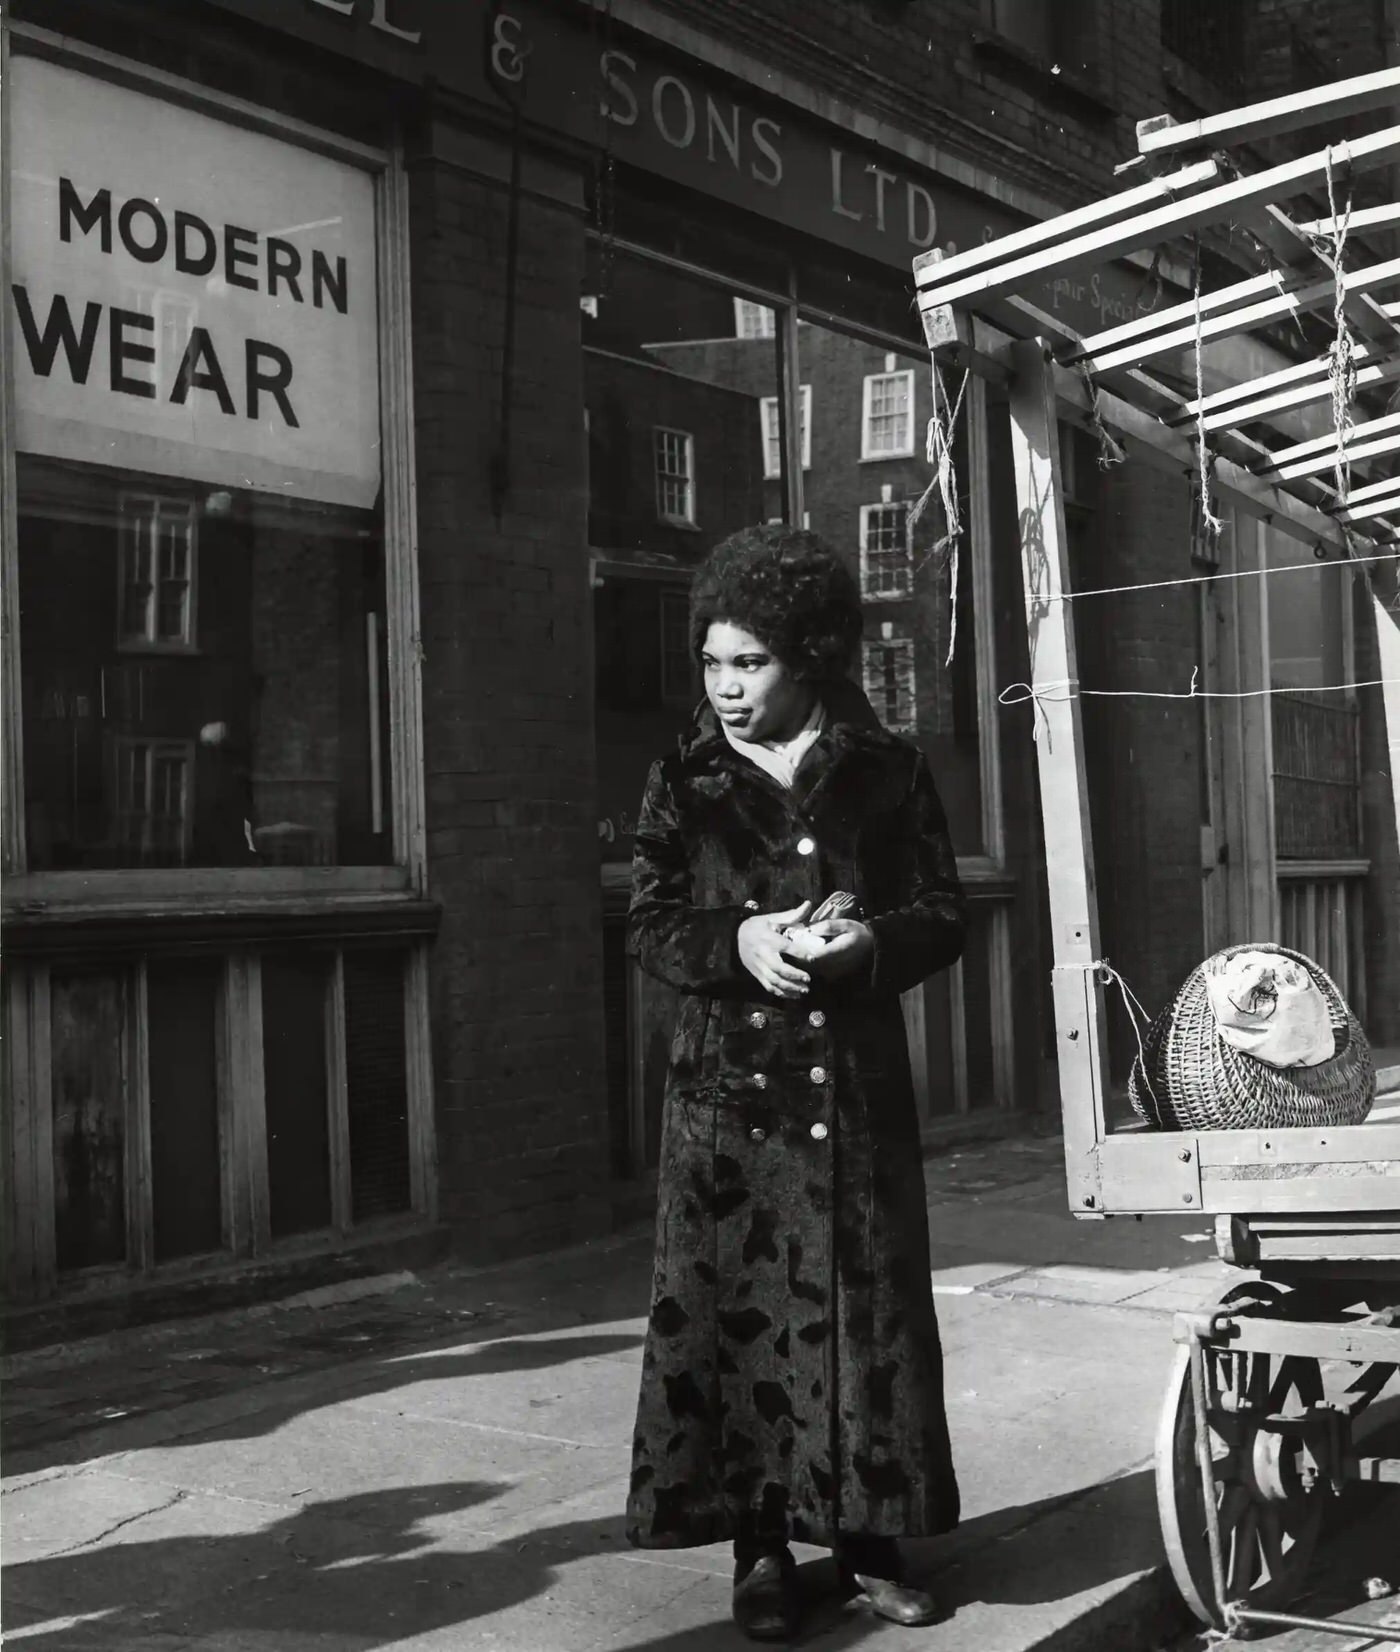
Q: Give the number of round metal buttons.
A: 8